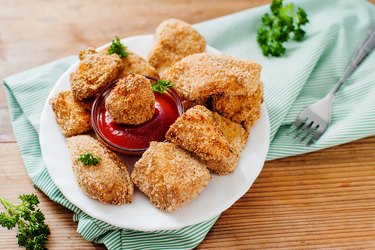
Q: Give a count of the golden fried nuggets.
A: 10